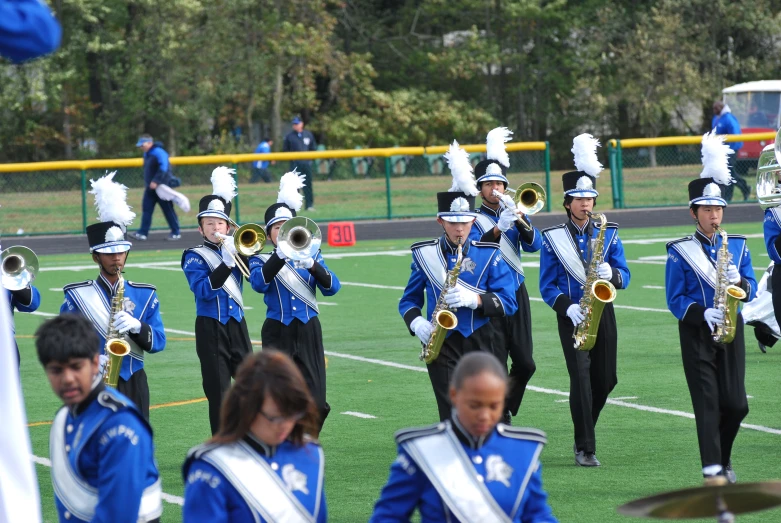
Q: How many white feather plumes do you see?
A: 7